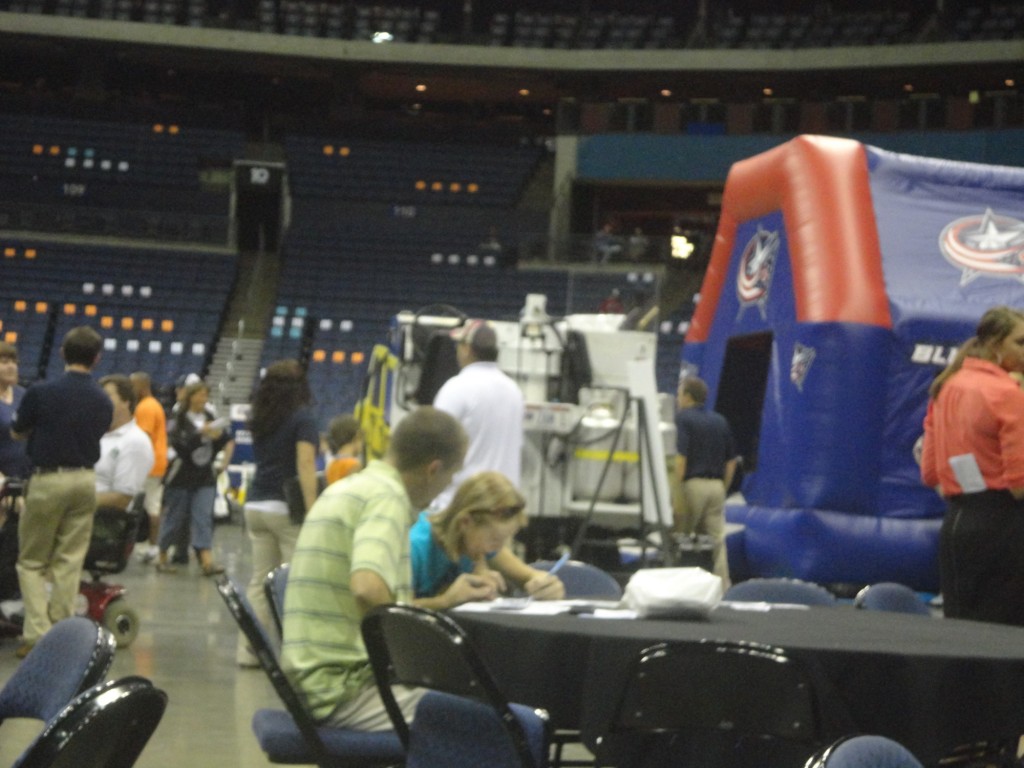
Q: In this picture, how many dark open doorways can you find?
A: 2